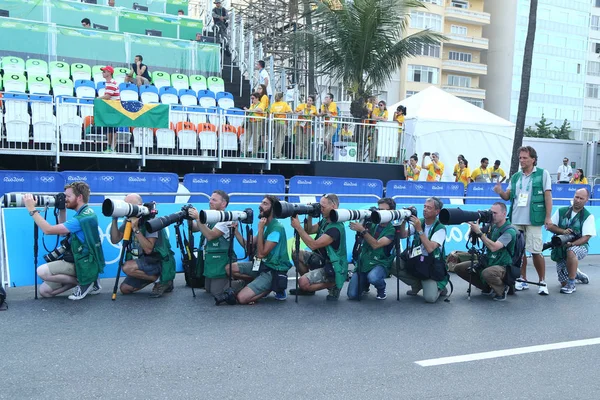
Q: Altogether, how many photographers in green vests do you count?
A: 10